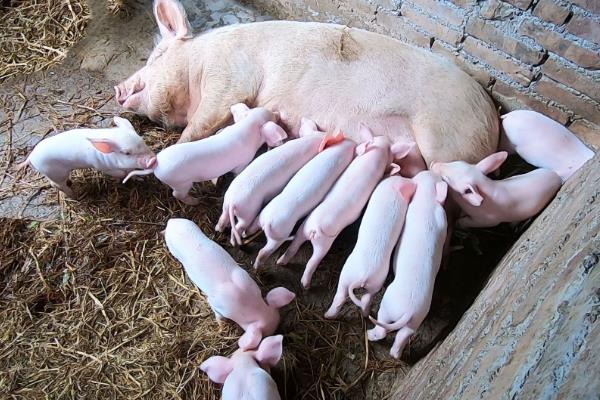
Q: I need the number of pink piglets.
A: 11